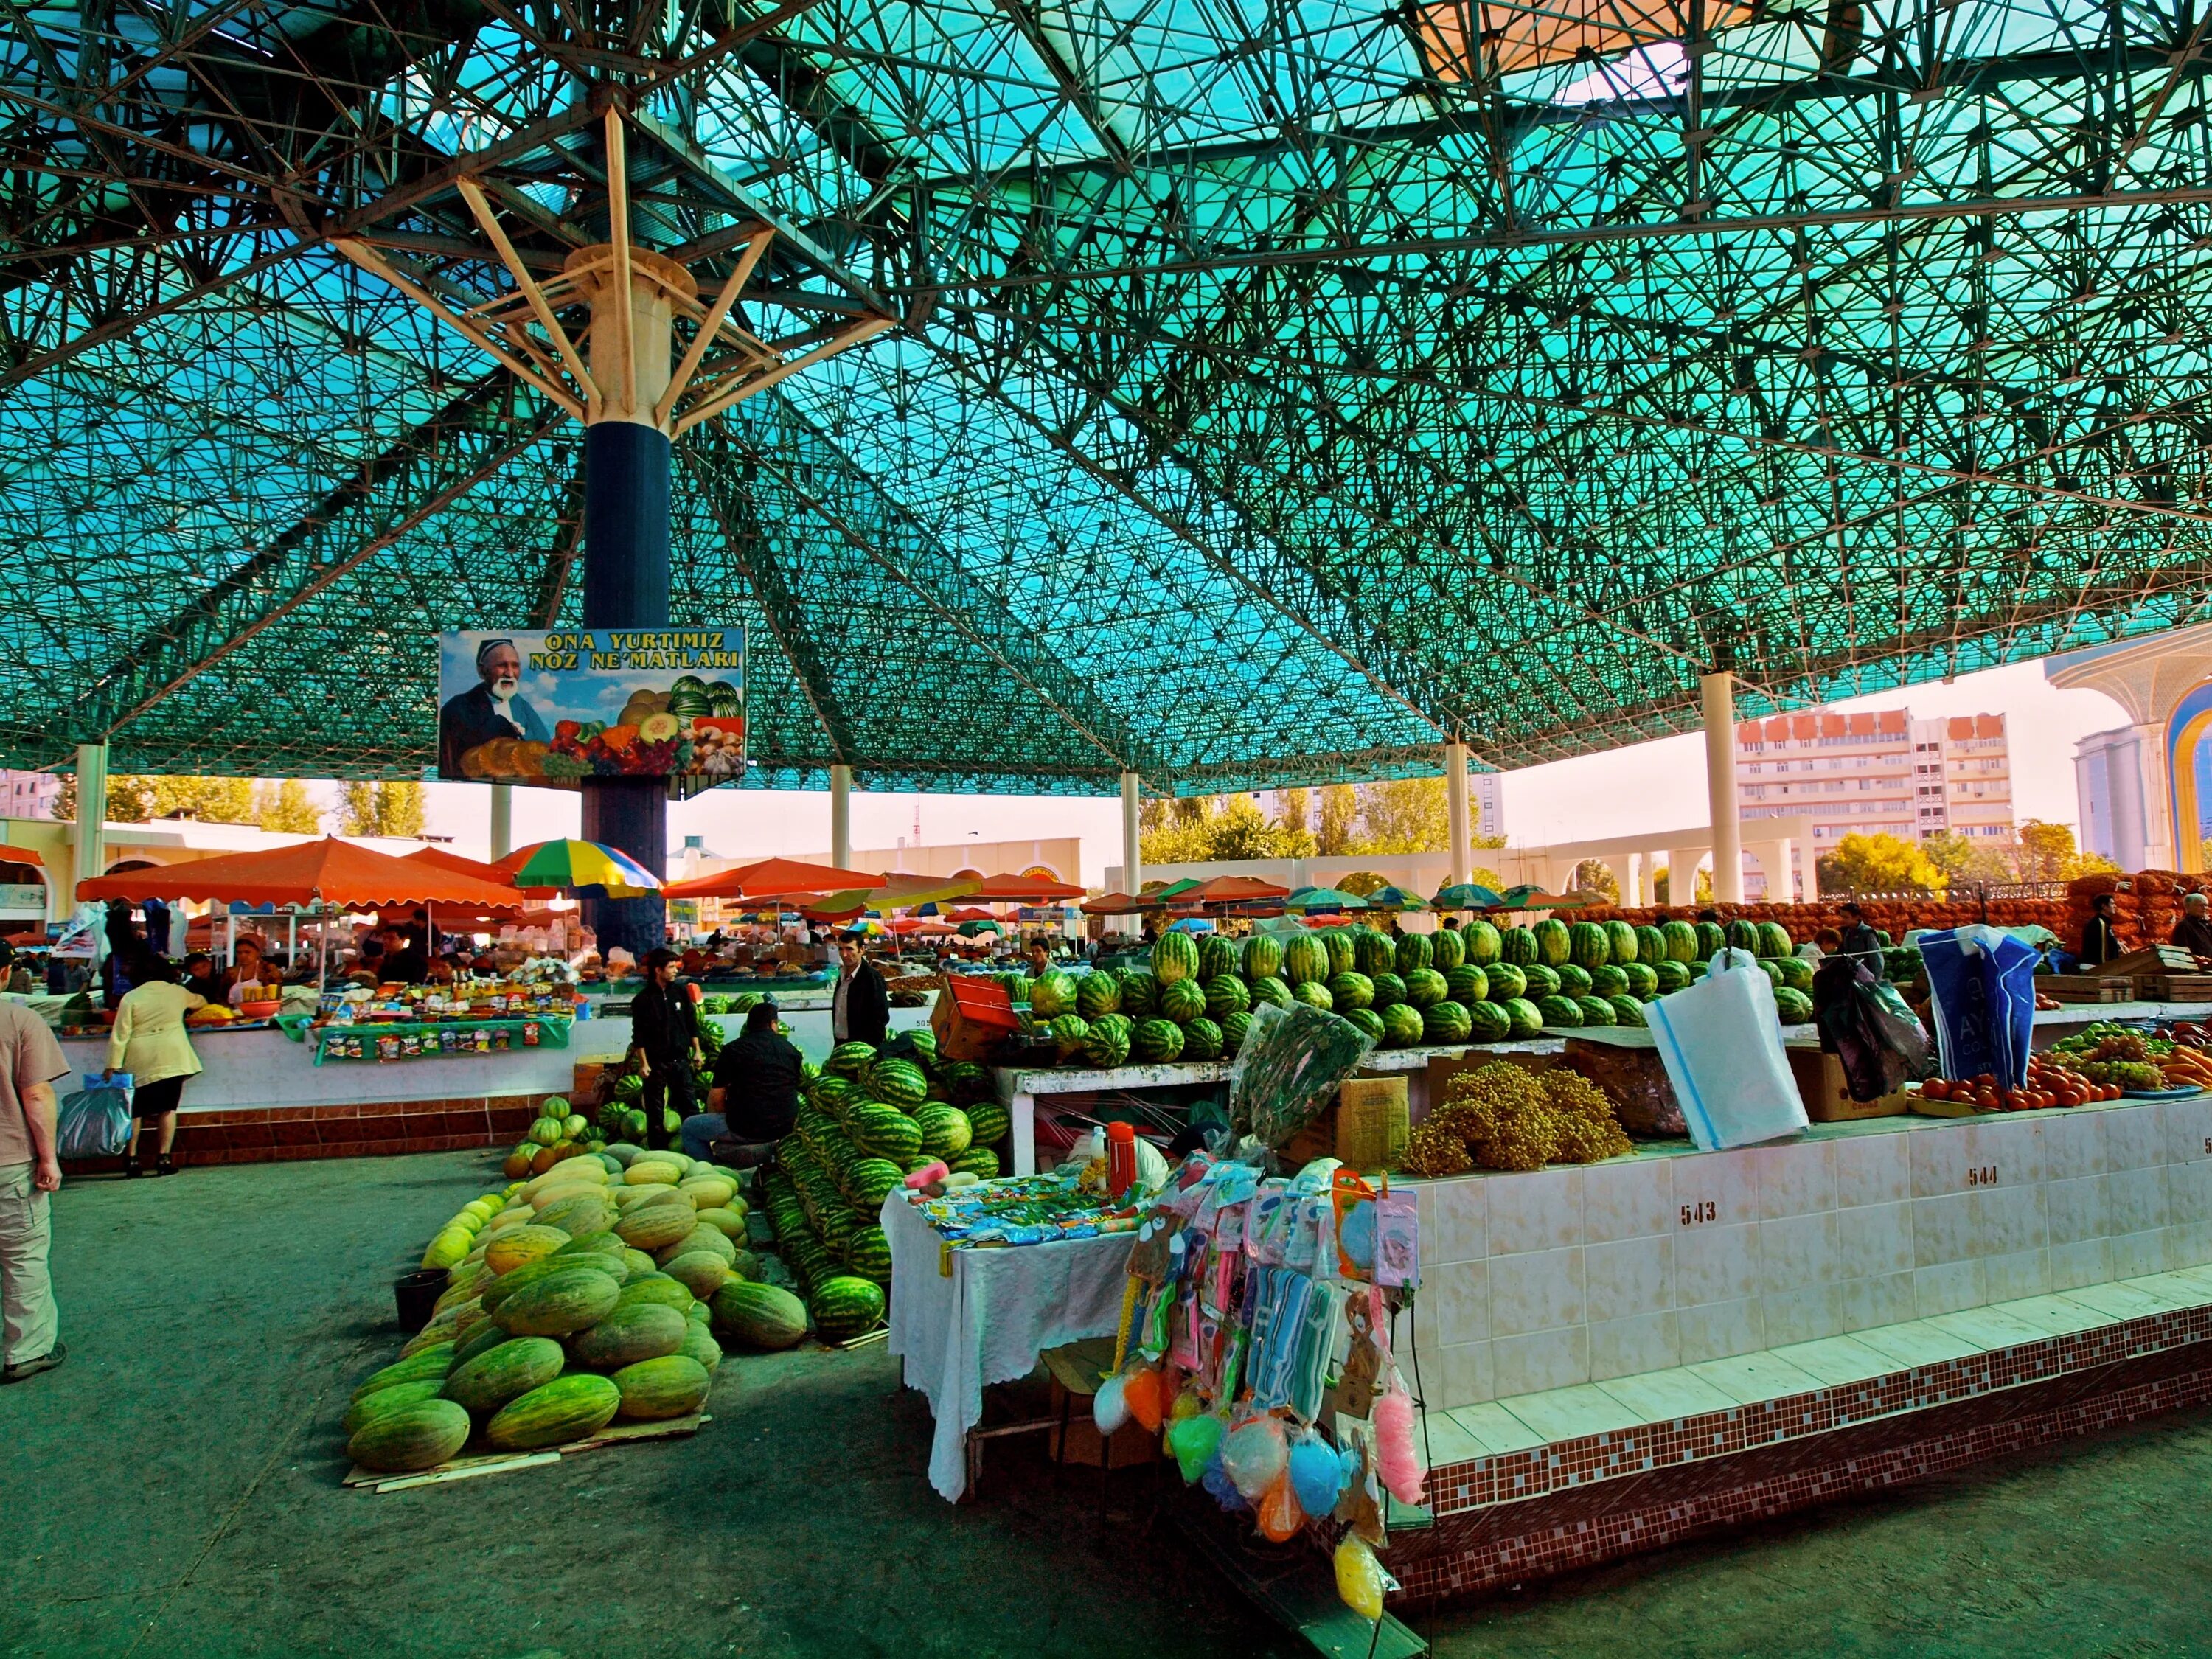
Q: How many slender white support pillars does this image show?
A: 6